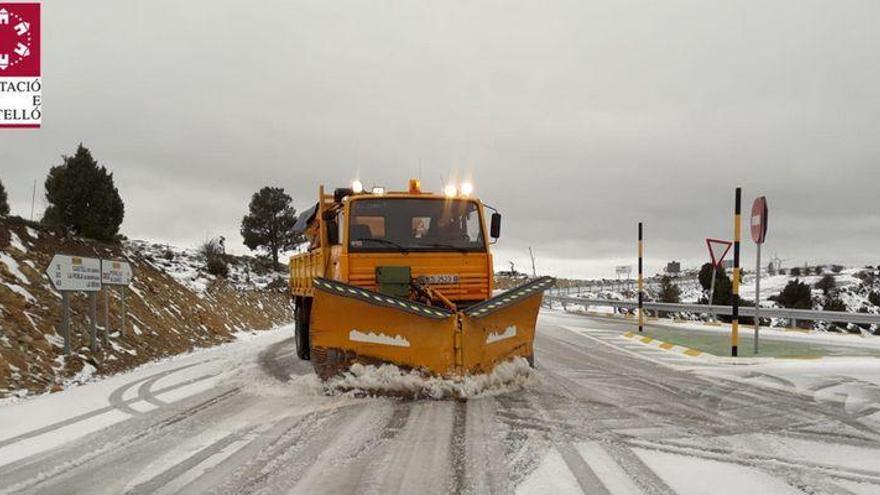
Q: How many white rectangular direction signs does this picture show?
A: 2